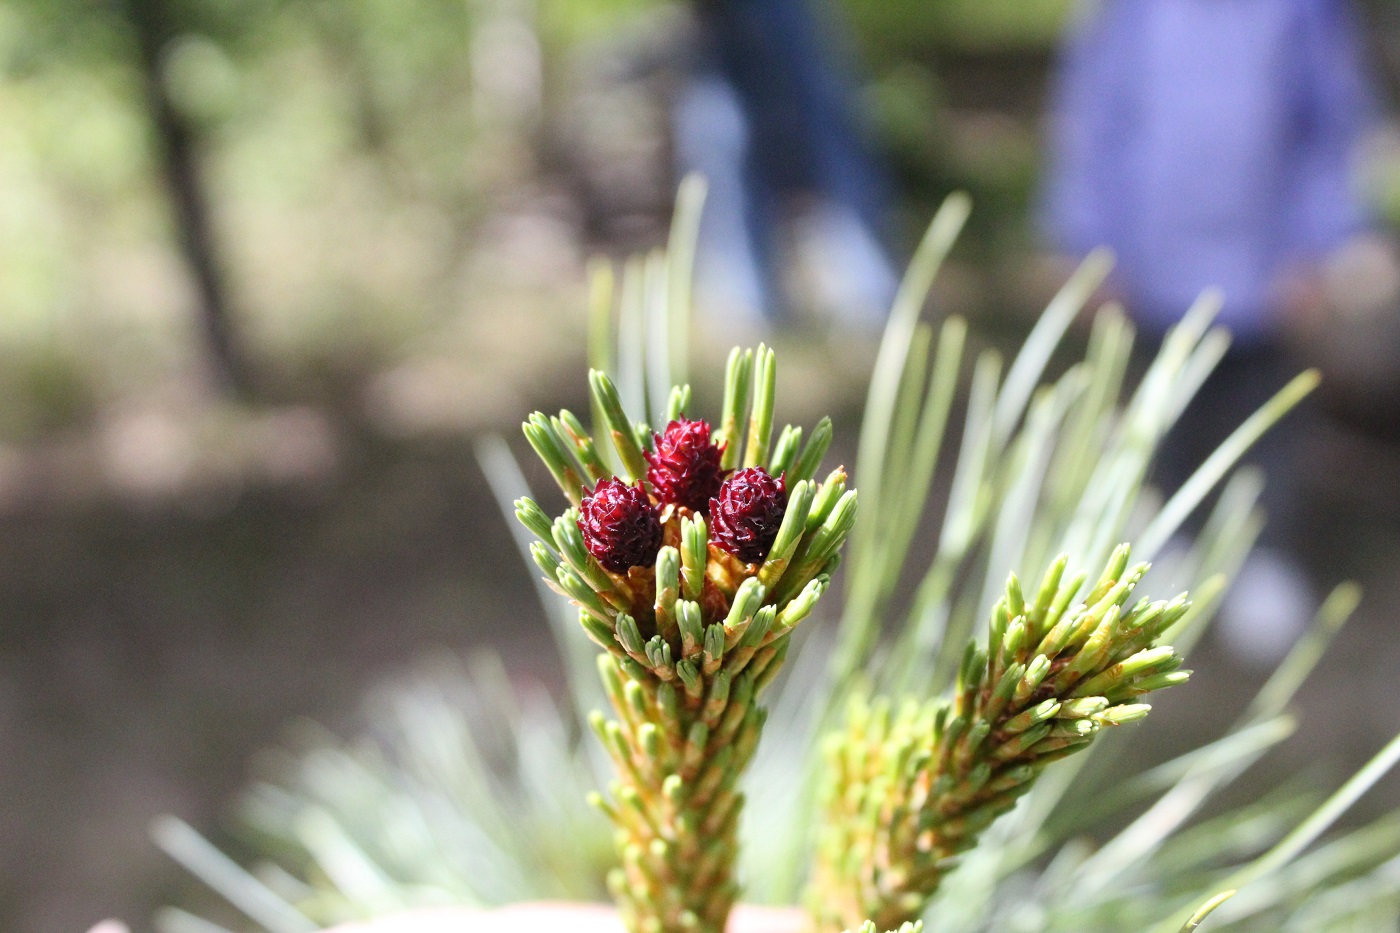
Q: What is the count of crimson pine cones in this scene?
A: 3